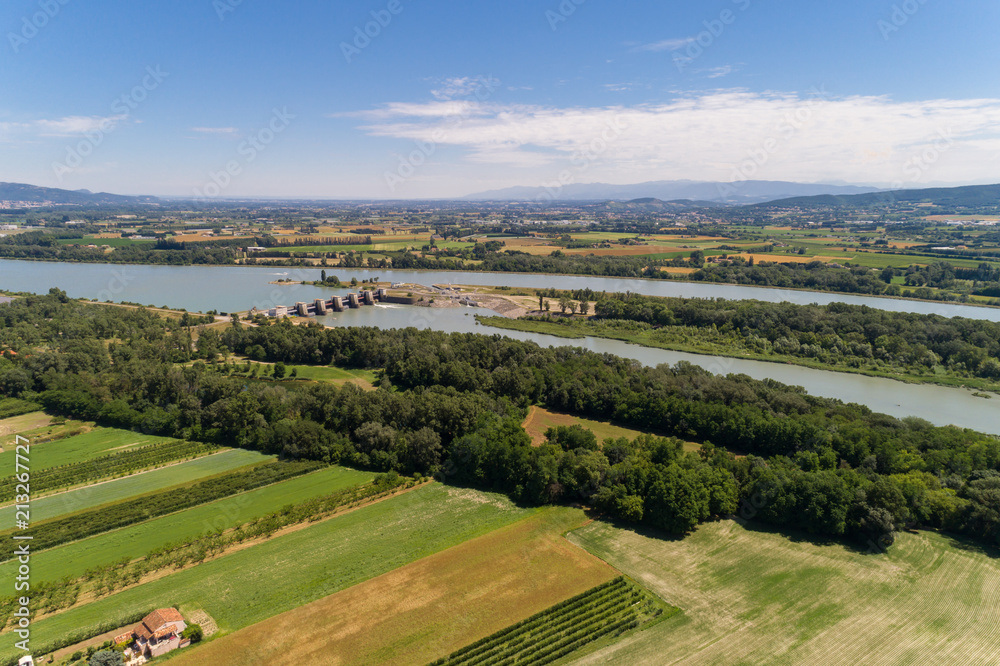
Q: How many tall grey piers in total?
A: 6